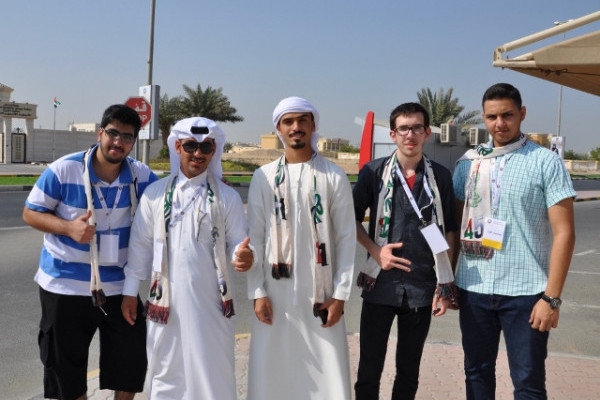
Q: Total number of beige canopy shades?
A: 1